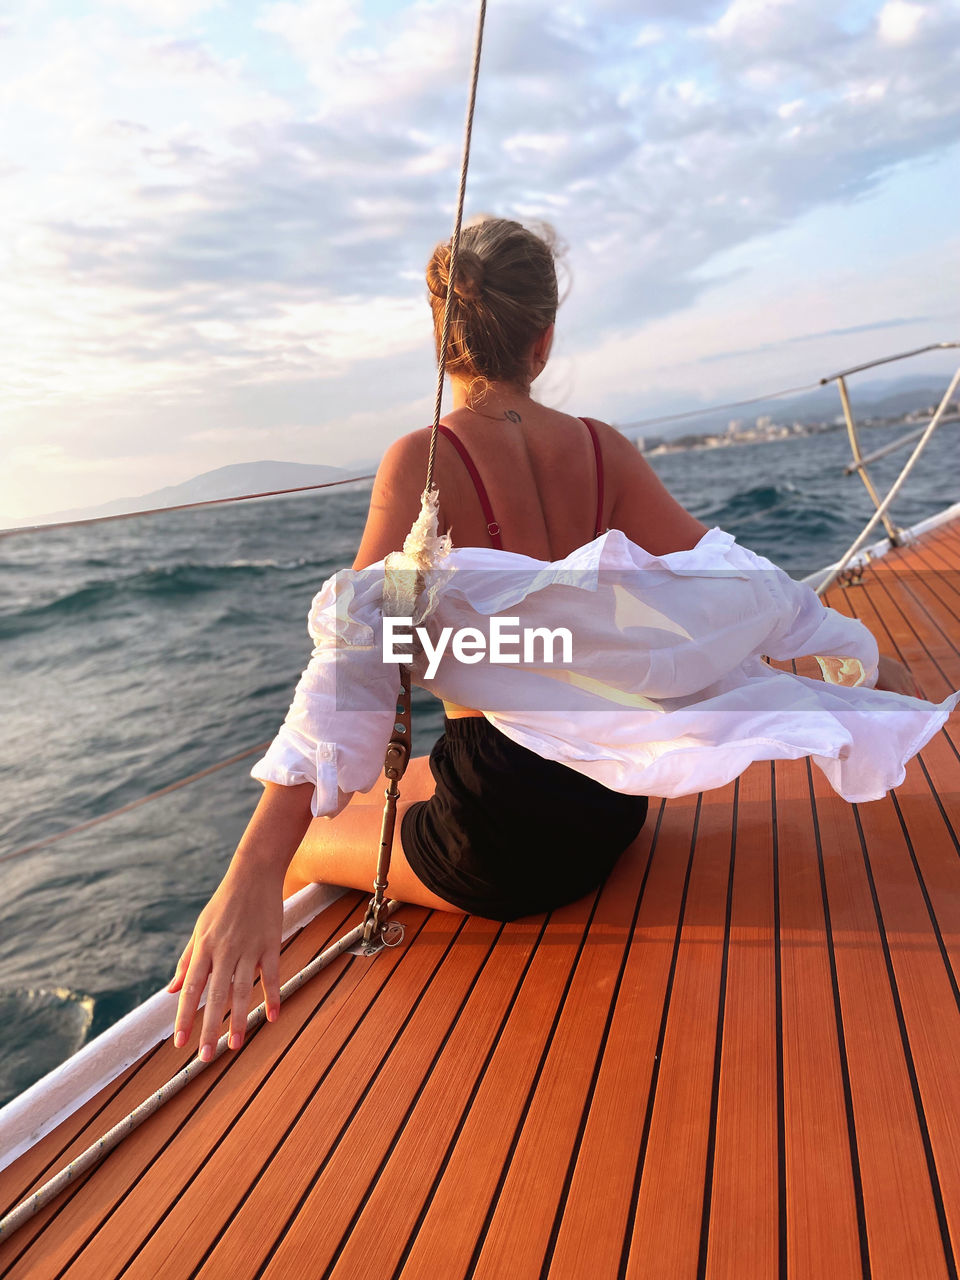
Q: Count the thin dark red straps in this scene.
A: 2